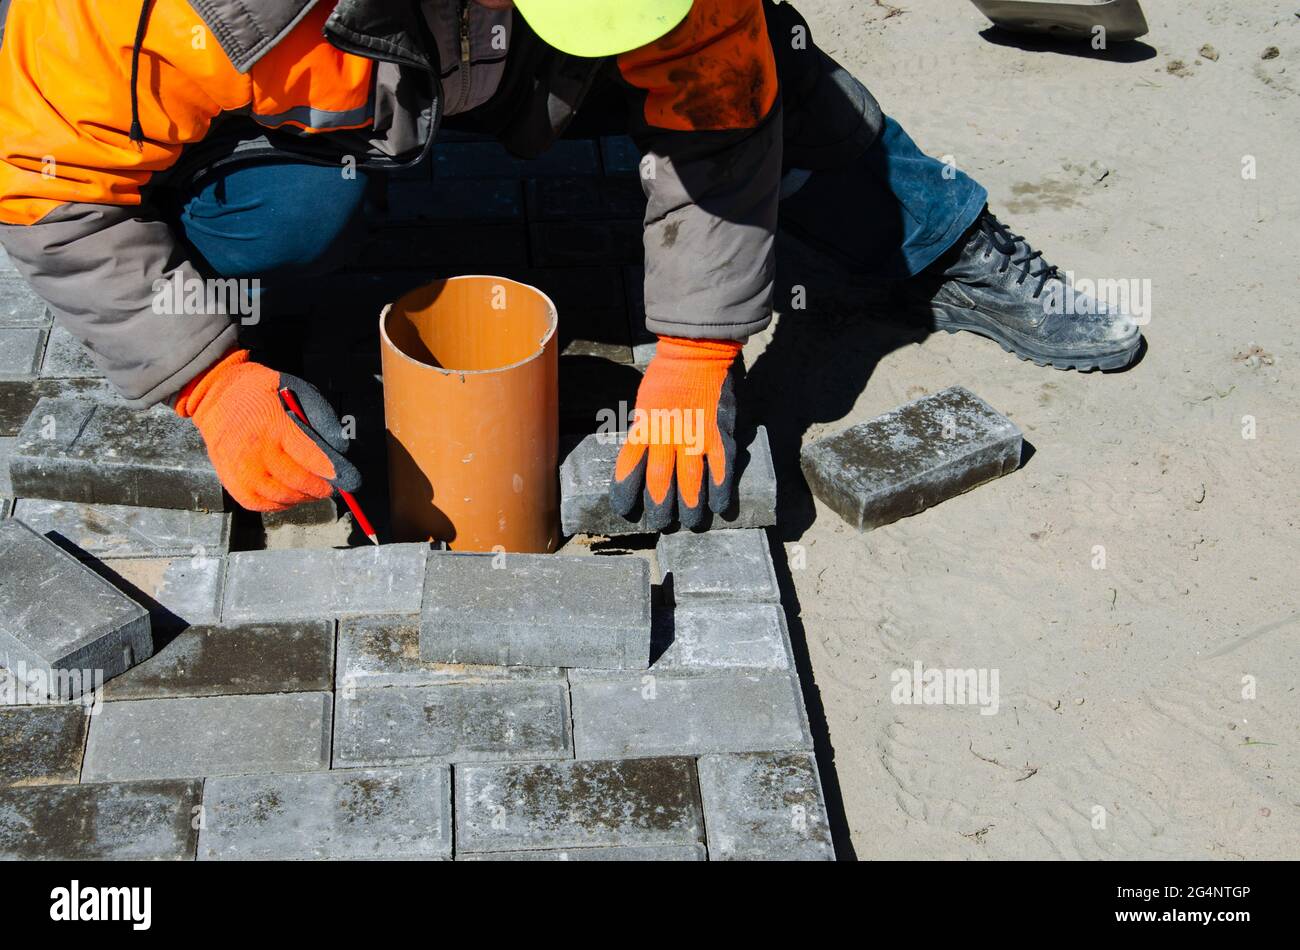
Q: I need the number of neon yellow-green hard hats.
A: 1